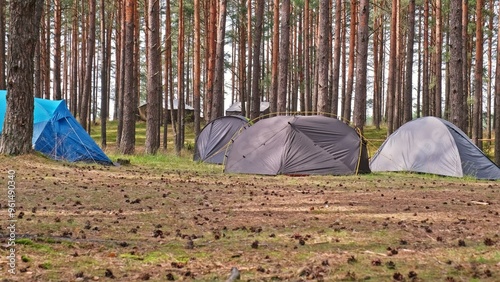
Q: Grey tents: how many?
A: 3